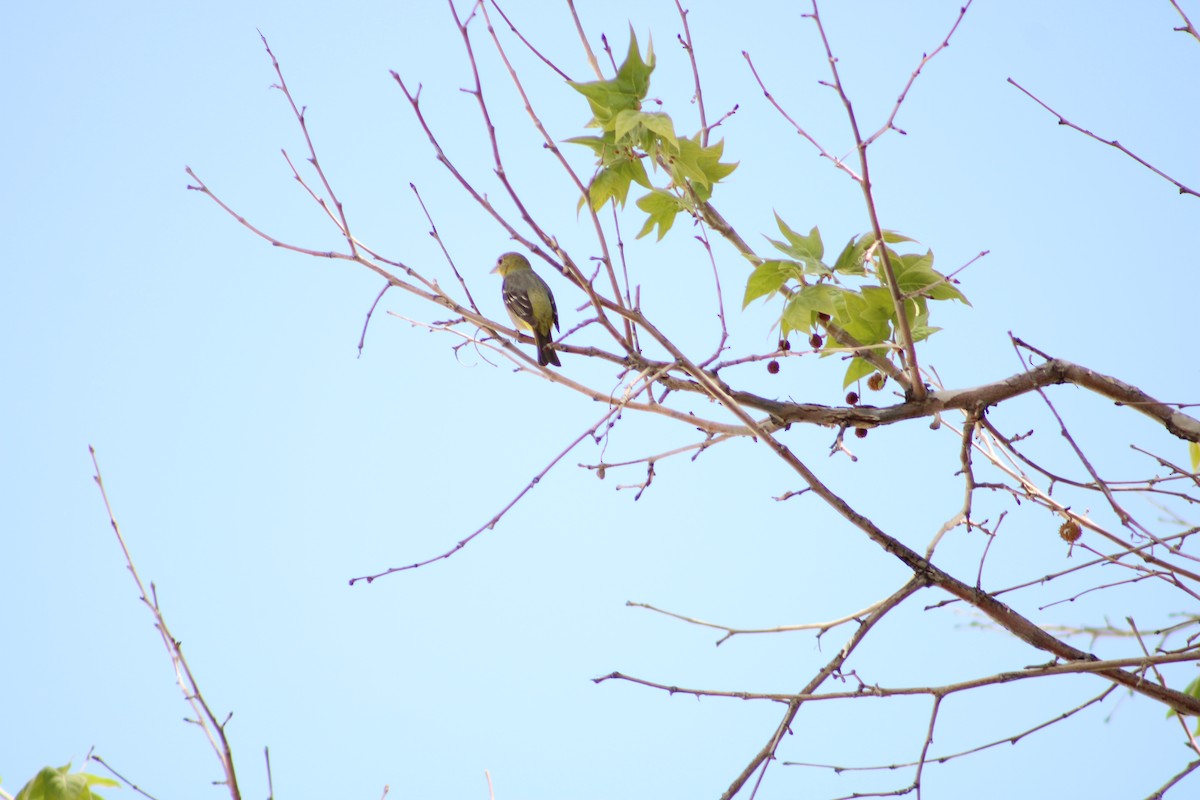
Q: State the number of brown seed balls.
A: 8